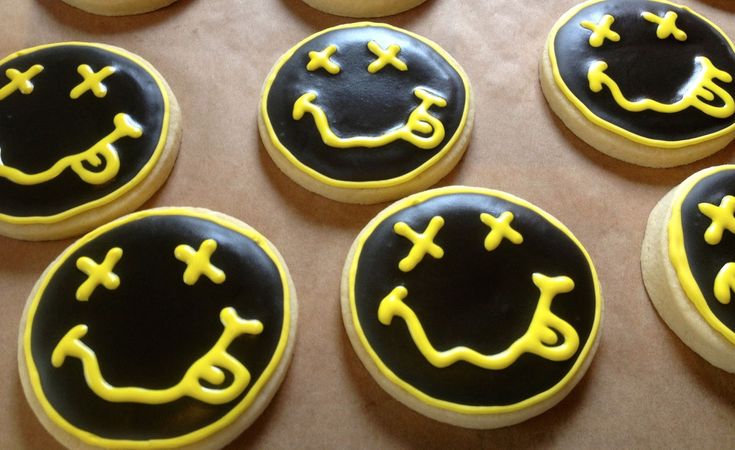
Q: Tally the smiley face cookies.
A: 6